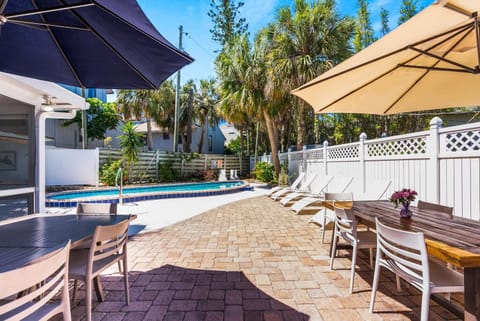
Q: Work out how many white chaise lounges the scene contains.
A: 5